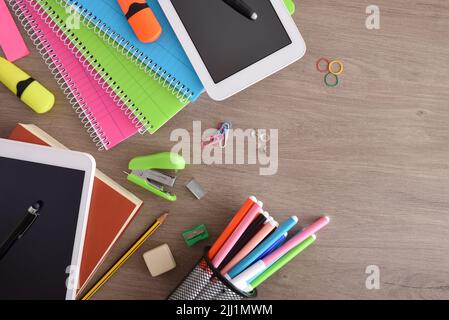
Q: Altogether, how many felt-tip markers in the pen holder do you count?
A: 12